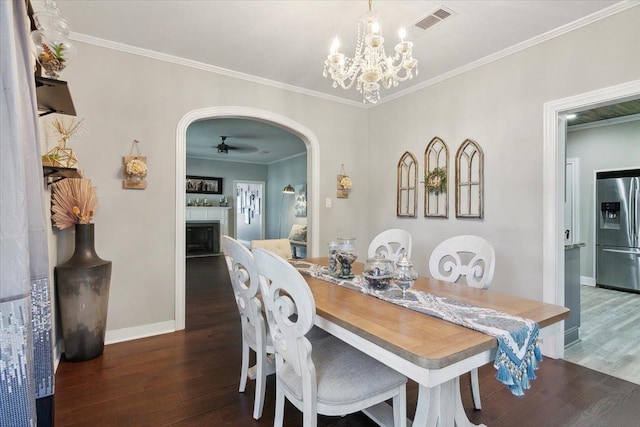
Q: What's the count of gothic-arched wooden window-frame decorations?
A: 3